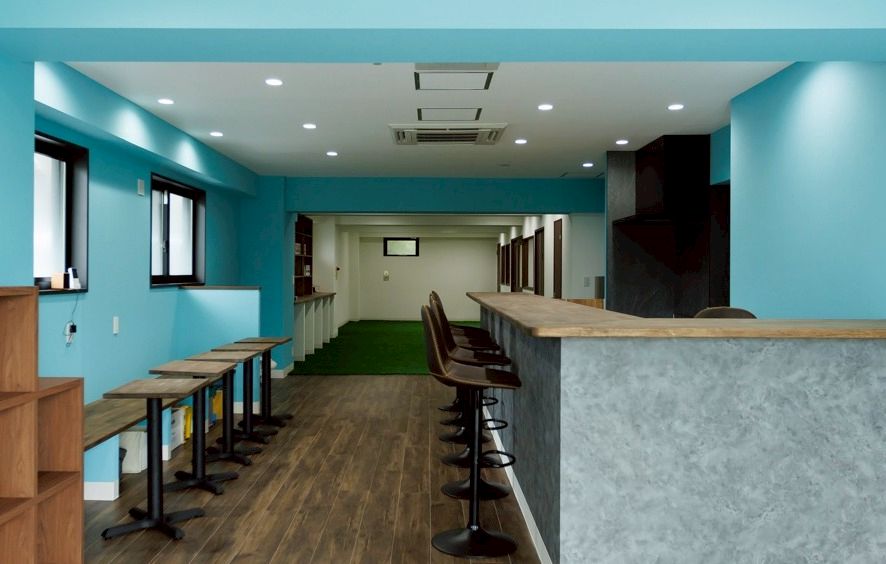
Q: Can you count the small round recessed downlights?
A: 10